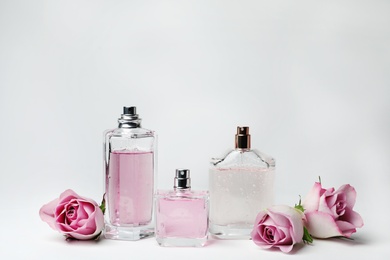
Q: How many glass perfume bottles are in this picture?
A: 3